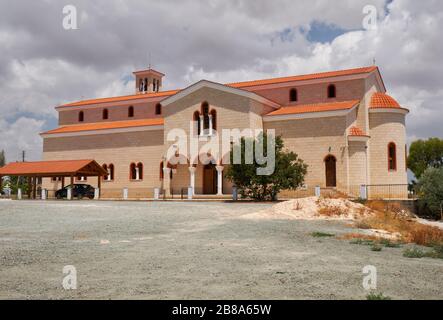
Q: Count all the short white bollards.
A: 10